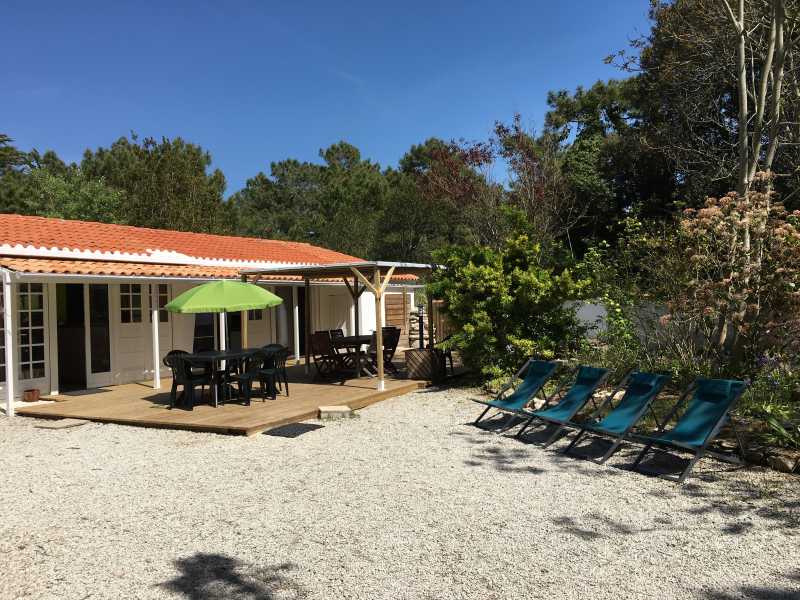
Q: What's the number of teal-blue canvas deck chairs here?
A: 4